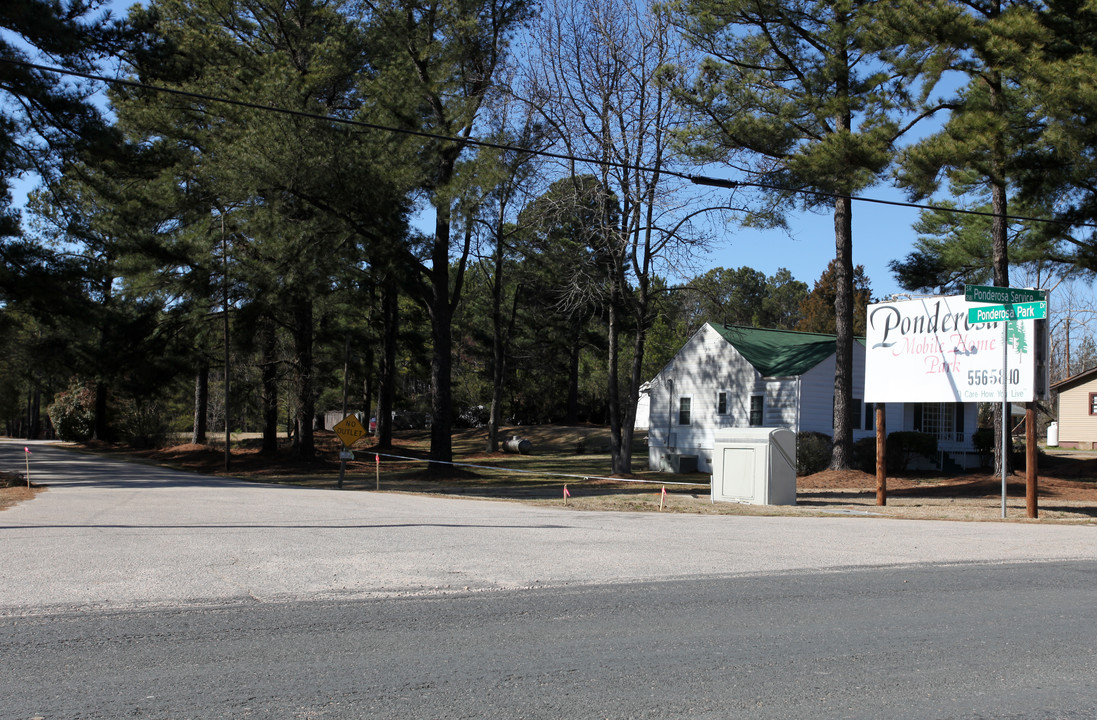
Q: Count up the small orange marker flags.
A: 4